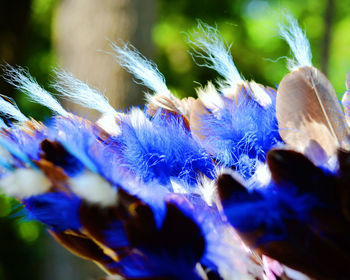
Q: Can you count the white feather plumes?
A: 6